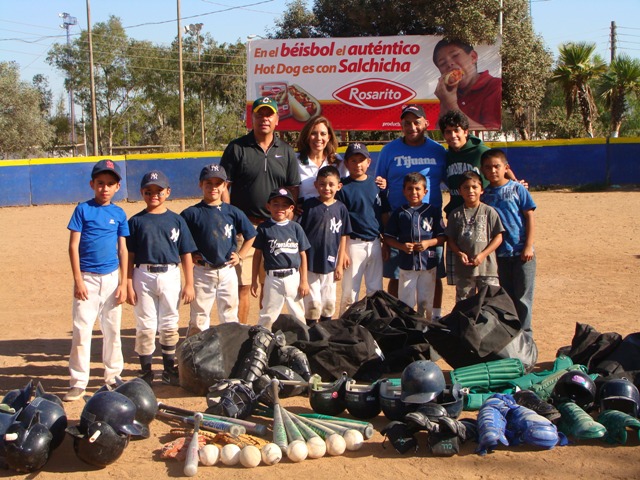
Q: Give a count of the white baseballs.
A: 8